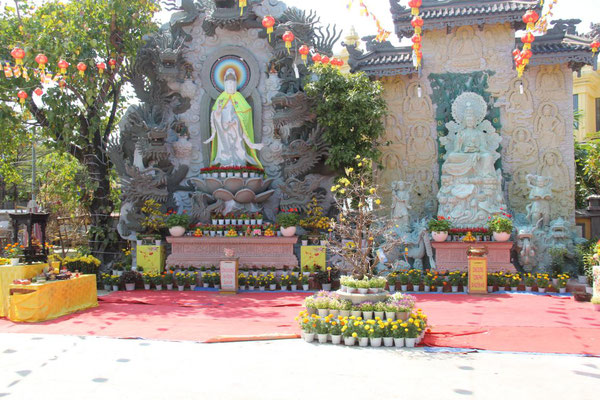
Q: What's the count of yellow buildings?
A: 1